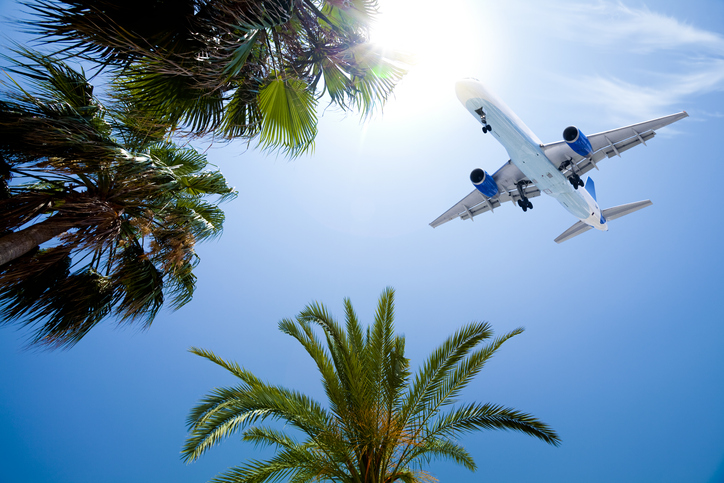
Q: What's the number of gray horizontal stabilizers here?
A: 2